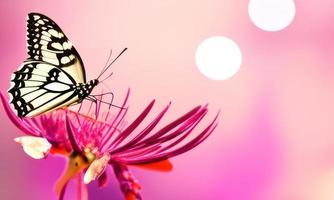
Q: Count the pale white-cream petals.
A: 2